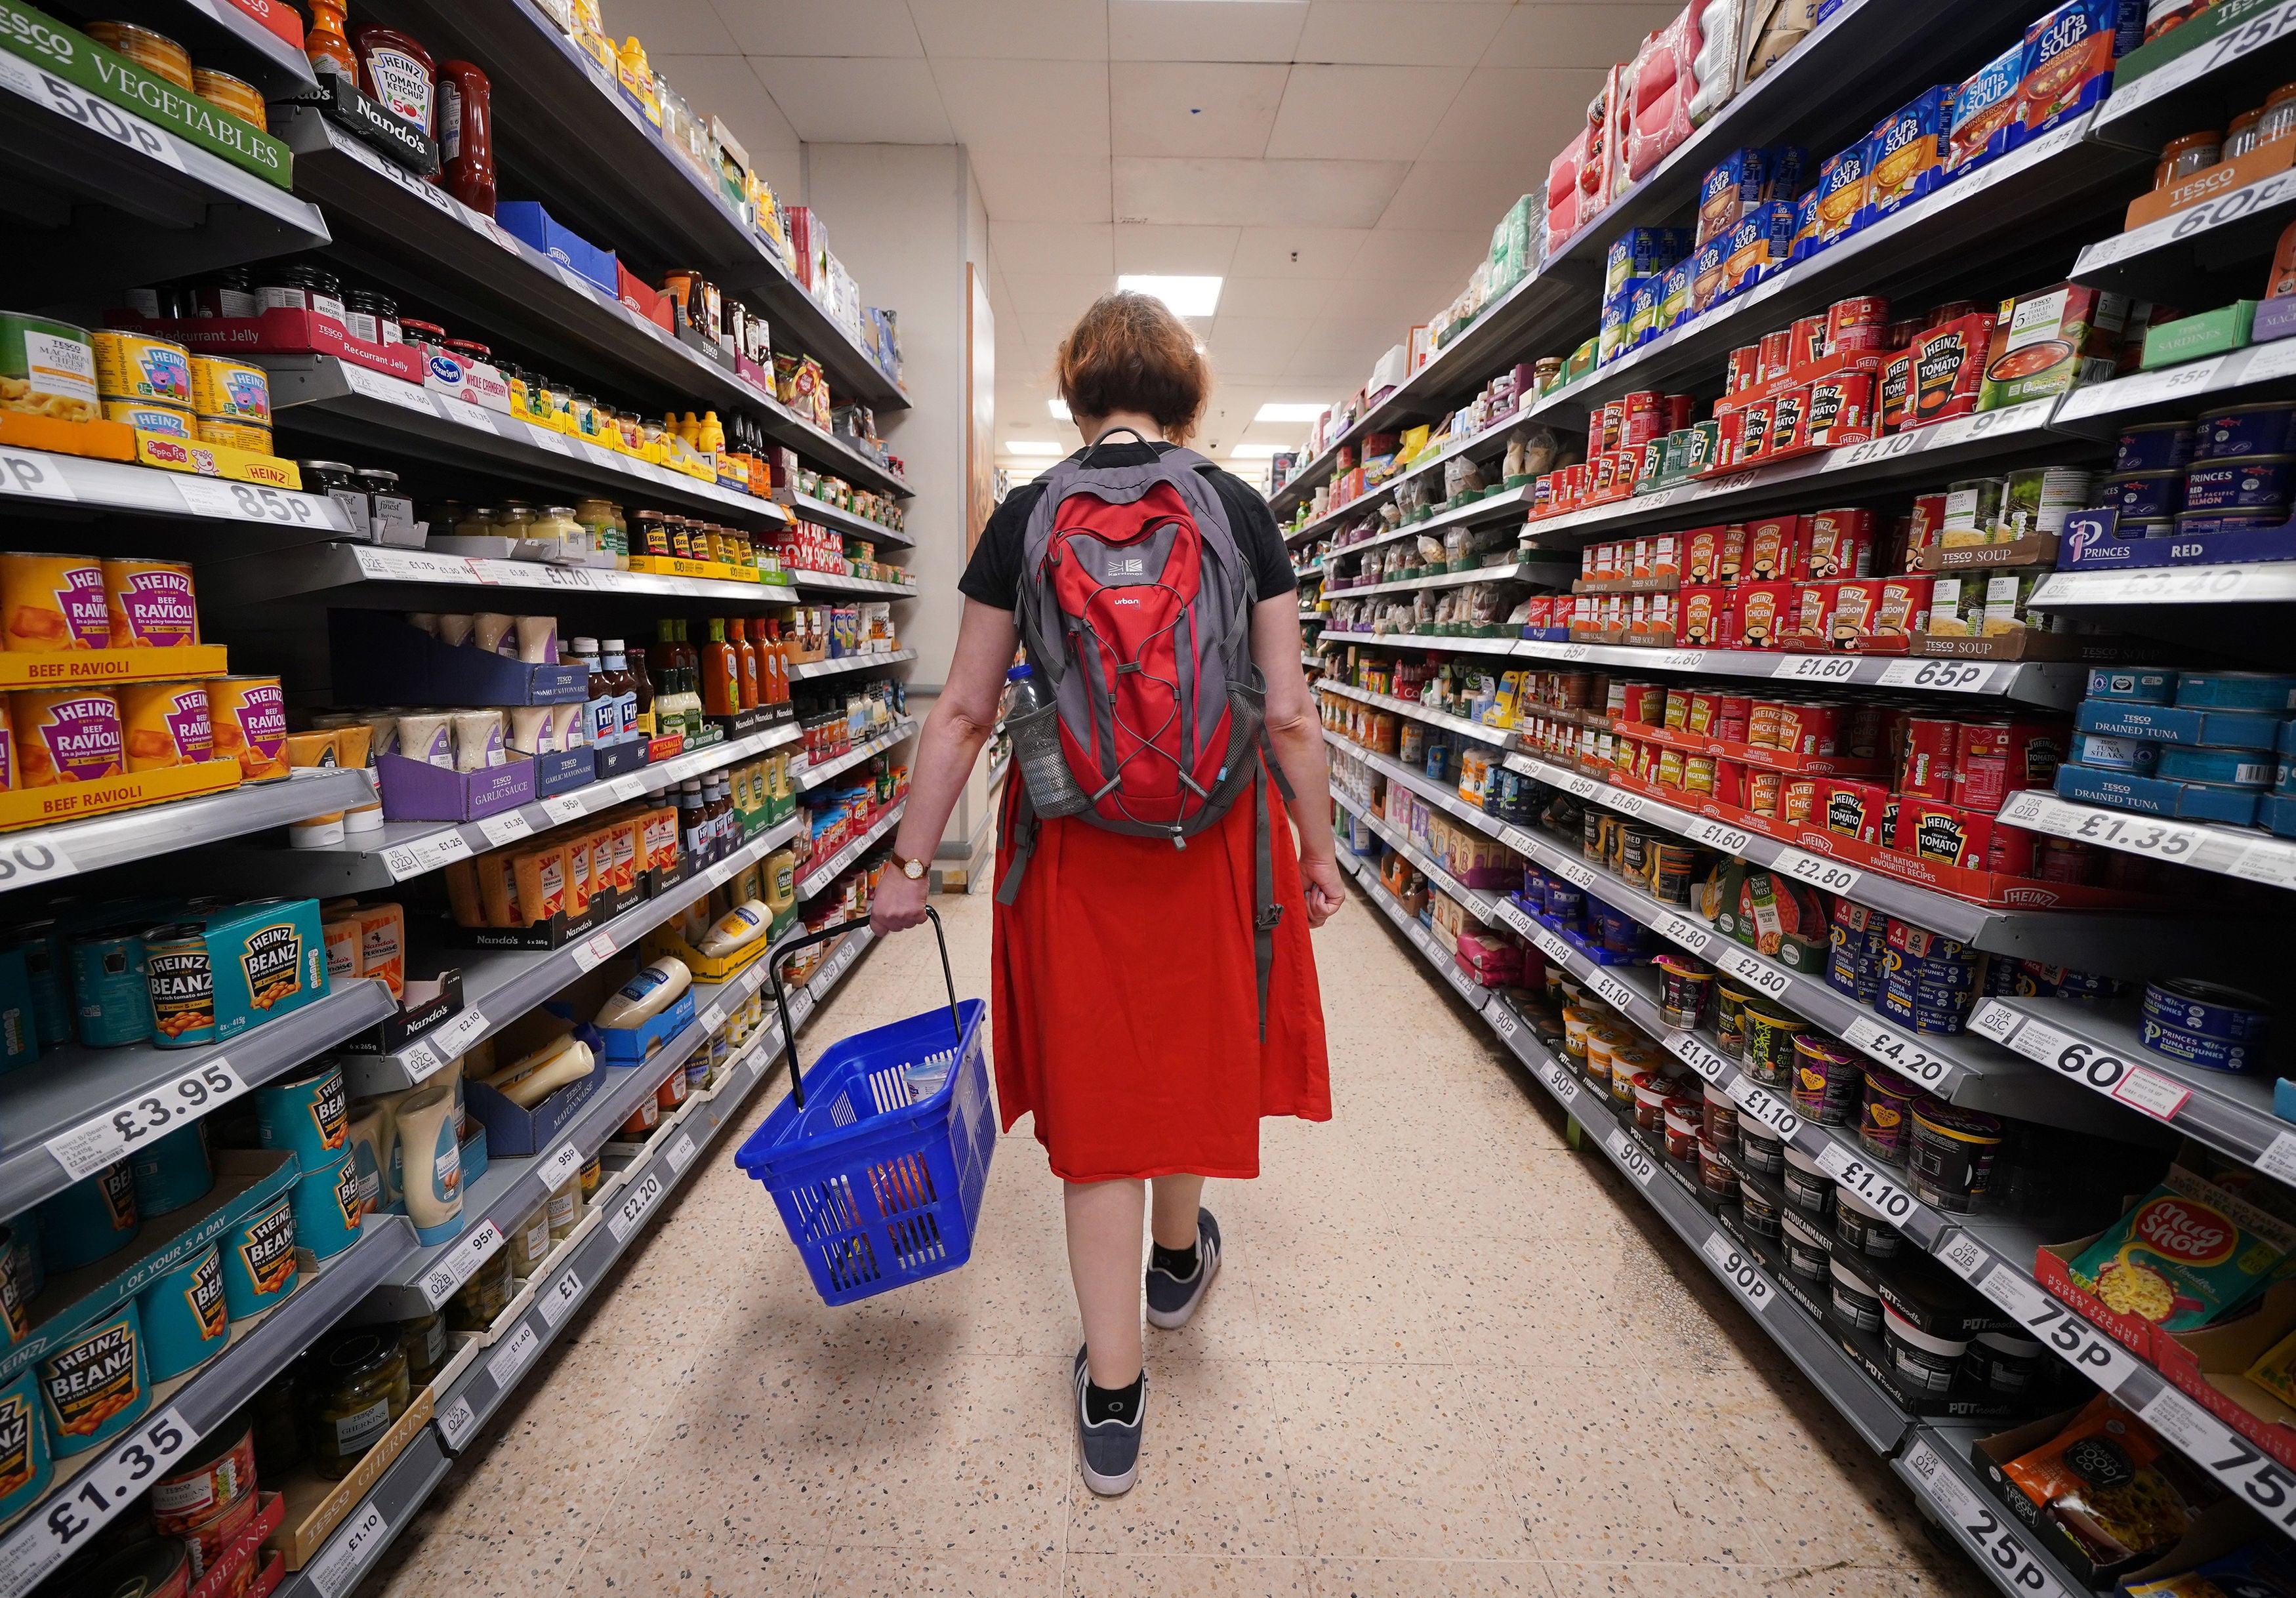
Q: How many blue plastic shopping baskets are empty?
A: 0